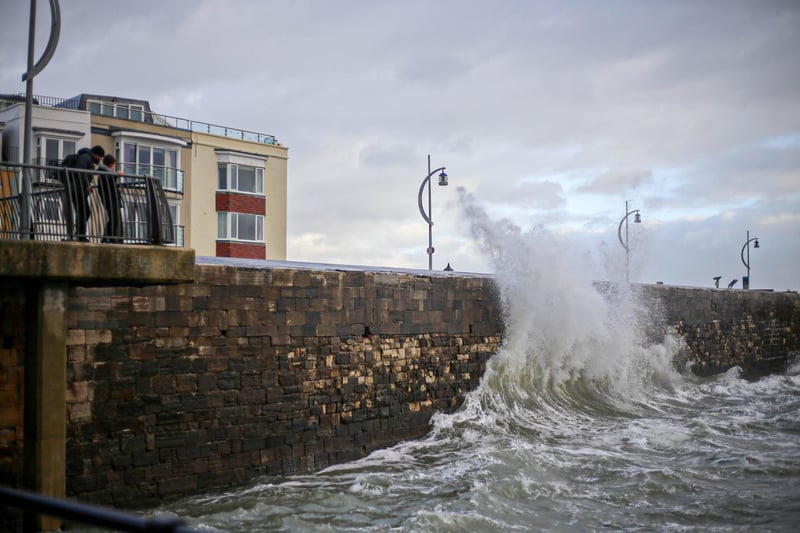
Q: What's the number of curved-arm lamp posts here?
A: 4